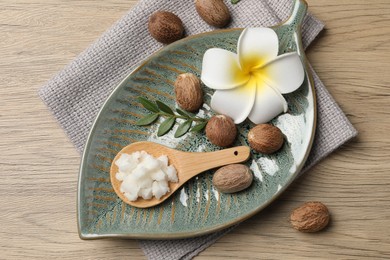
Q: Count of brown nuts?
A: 7